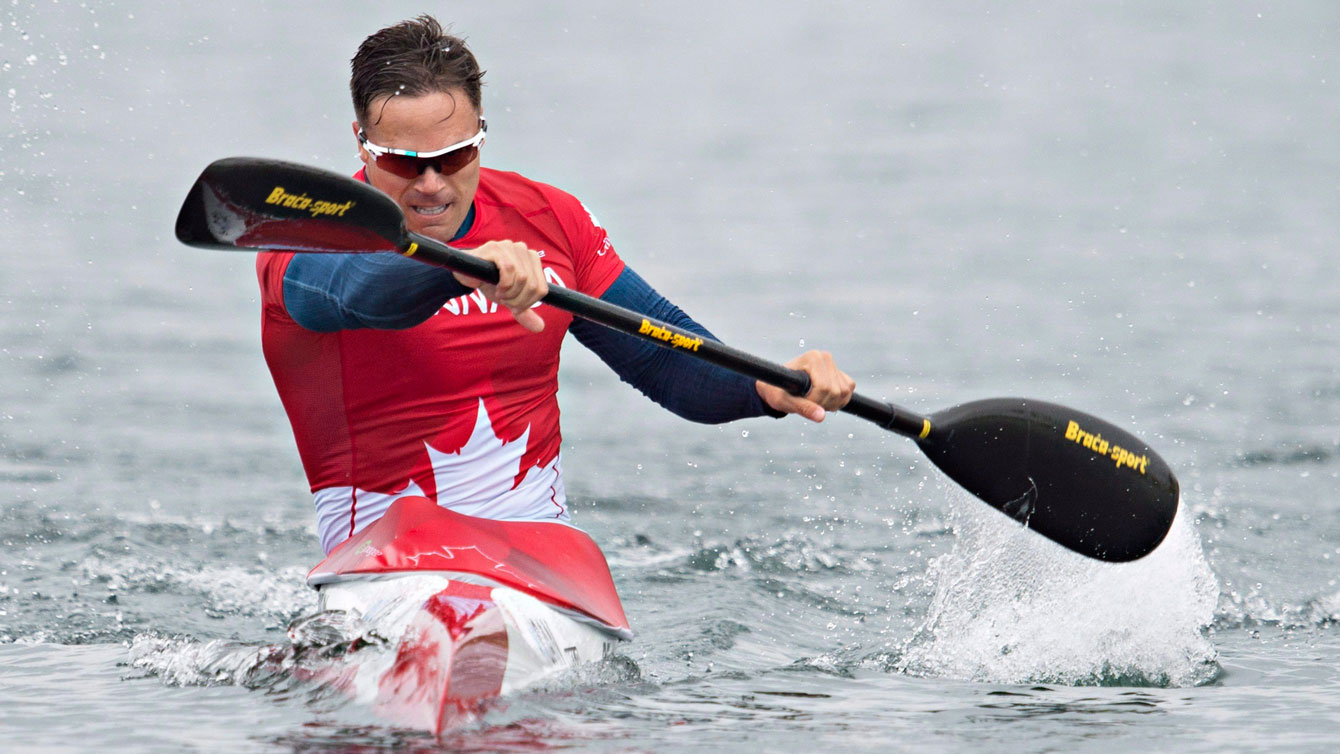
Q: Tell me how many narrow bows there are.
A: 1